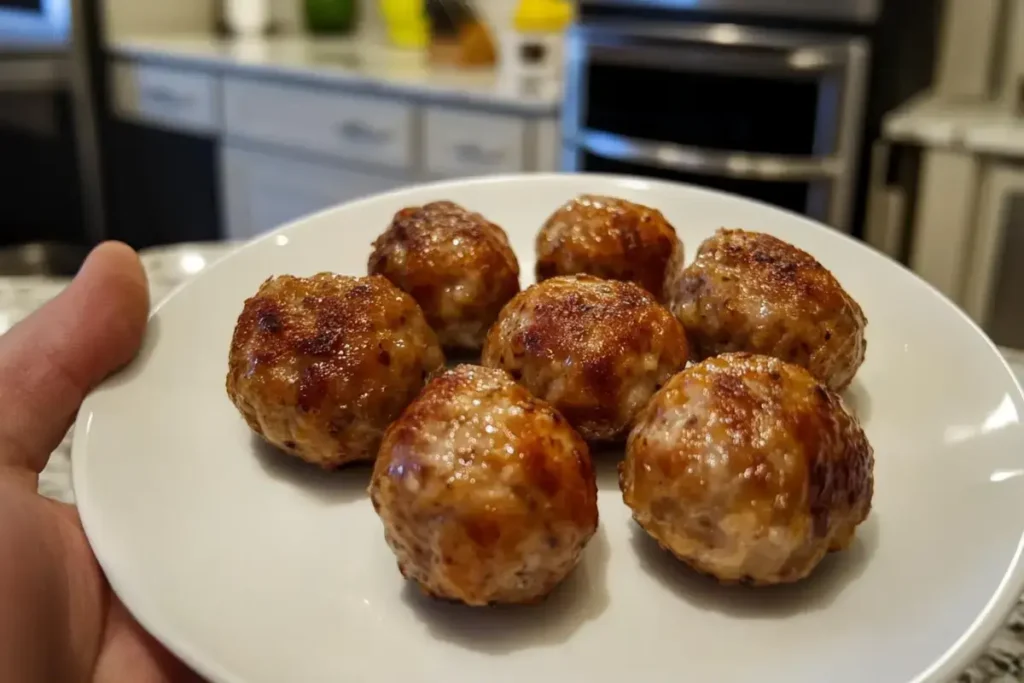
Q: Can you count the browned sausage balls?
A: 7